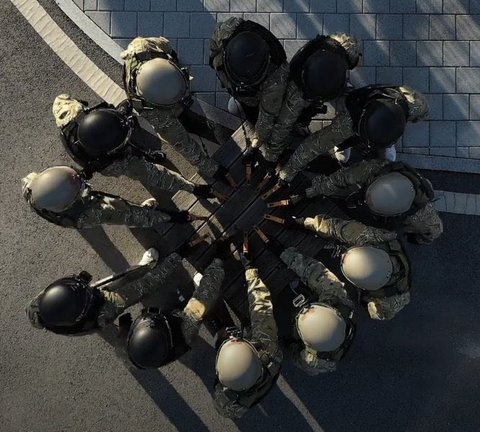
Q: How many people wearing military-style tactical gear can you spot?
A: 12